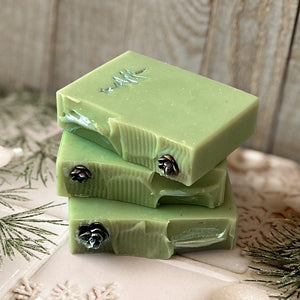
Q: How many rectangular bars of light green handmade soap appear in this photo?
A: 3